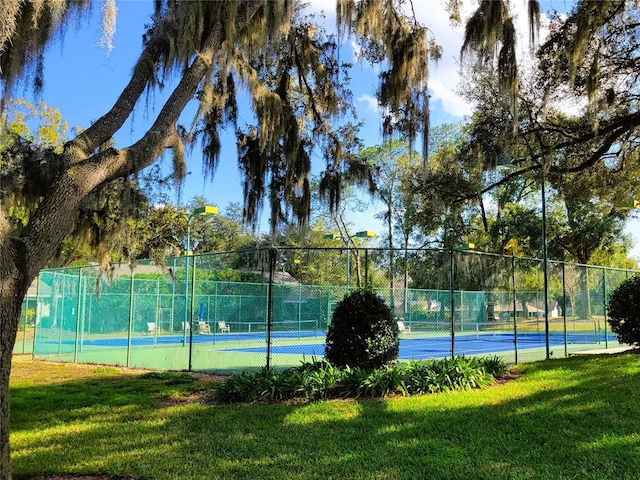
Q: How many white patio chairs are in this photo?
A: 5